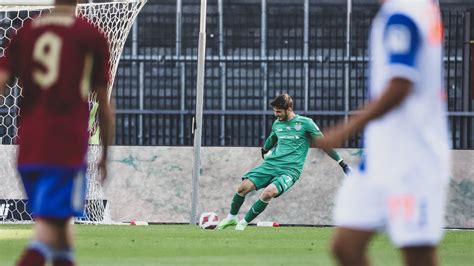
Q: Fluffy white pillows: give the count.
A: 0